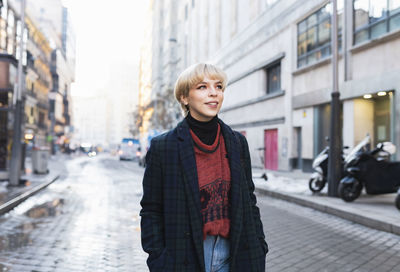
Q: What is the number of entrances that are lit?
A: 1